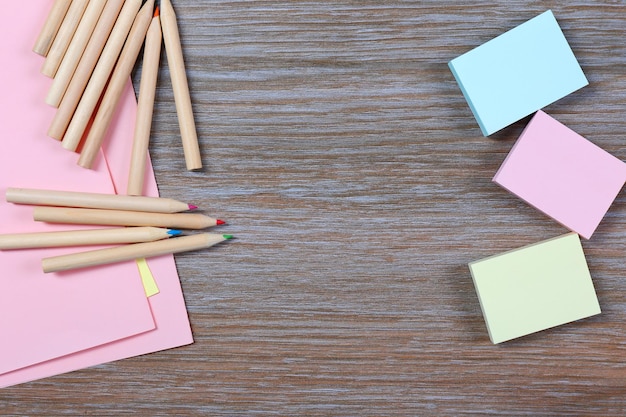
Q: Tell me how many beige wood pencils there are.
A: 12